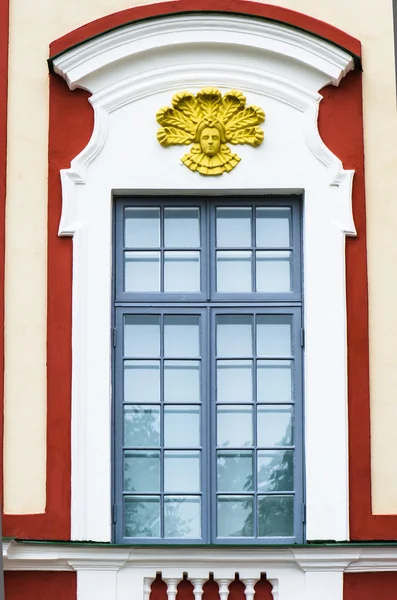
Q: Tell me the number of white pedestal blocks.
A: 2